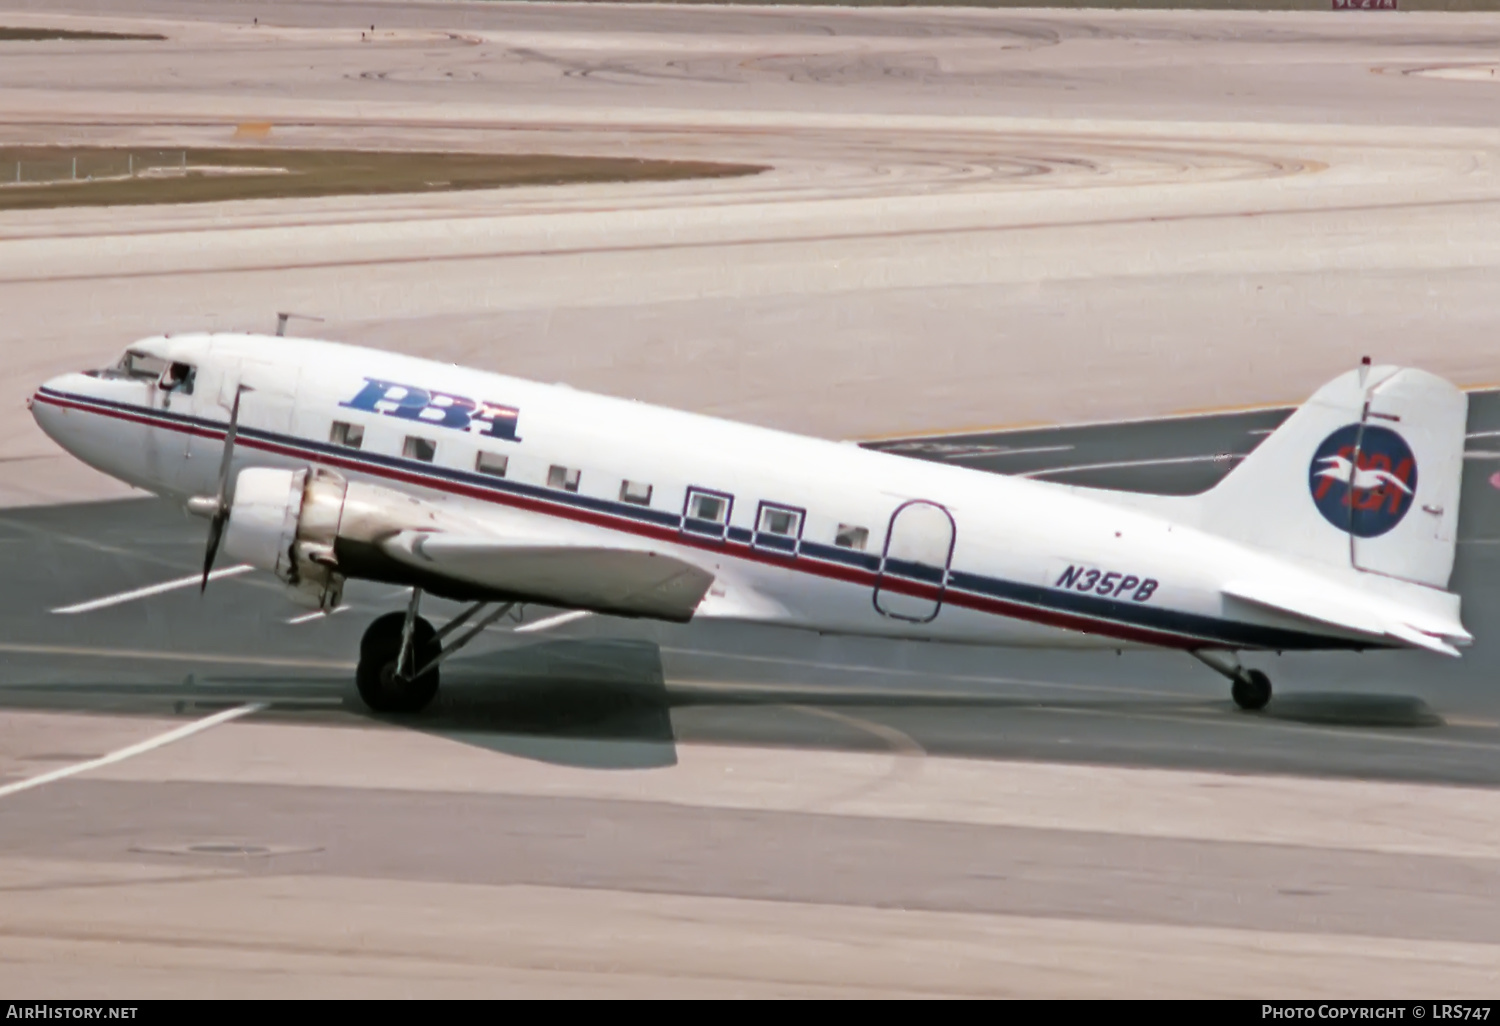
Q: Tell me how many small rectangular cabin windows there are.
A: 8